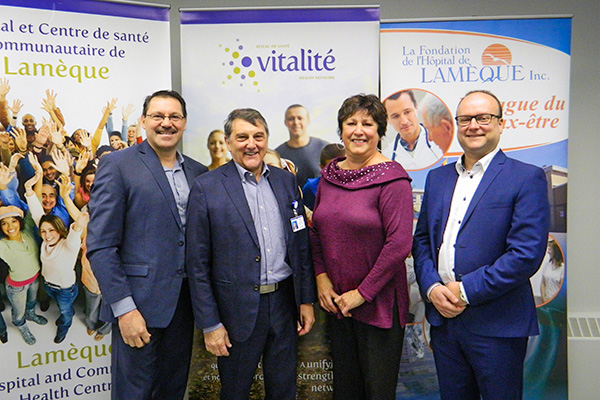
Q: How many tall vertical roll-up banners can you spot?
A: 3